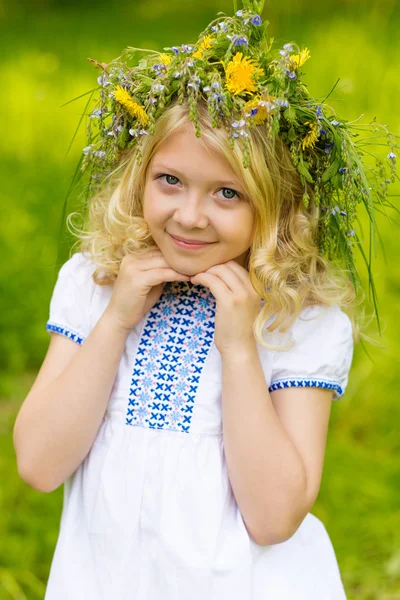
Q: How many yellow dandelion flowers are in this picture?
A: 7